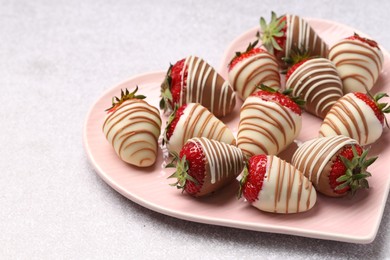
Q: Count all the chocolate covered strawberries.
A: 12